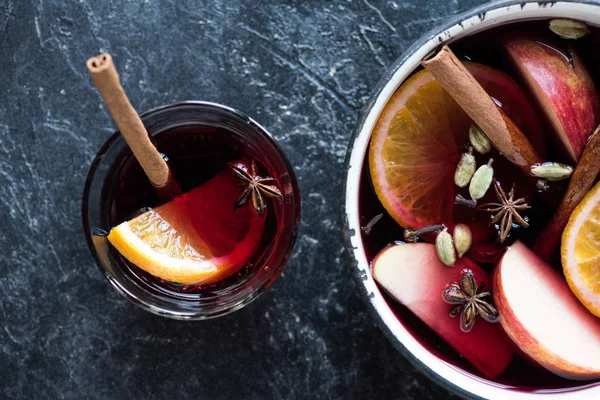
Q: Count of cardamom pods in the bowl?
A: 7